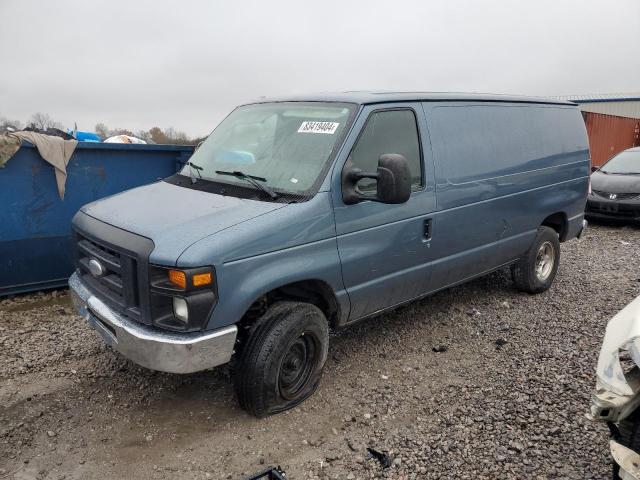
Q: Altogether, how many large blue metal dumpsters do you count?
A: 1